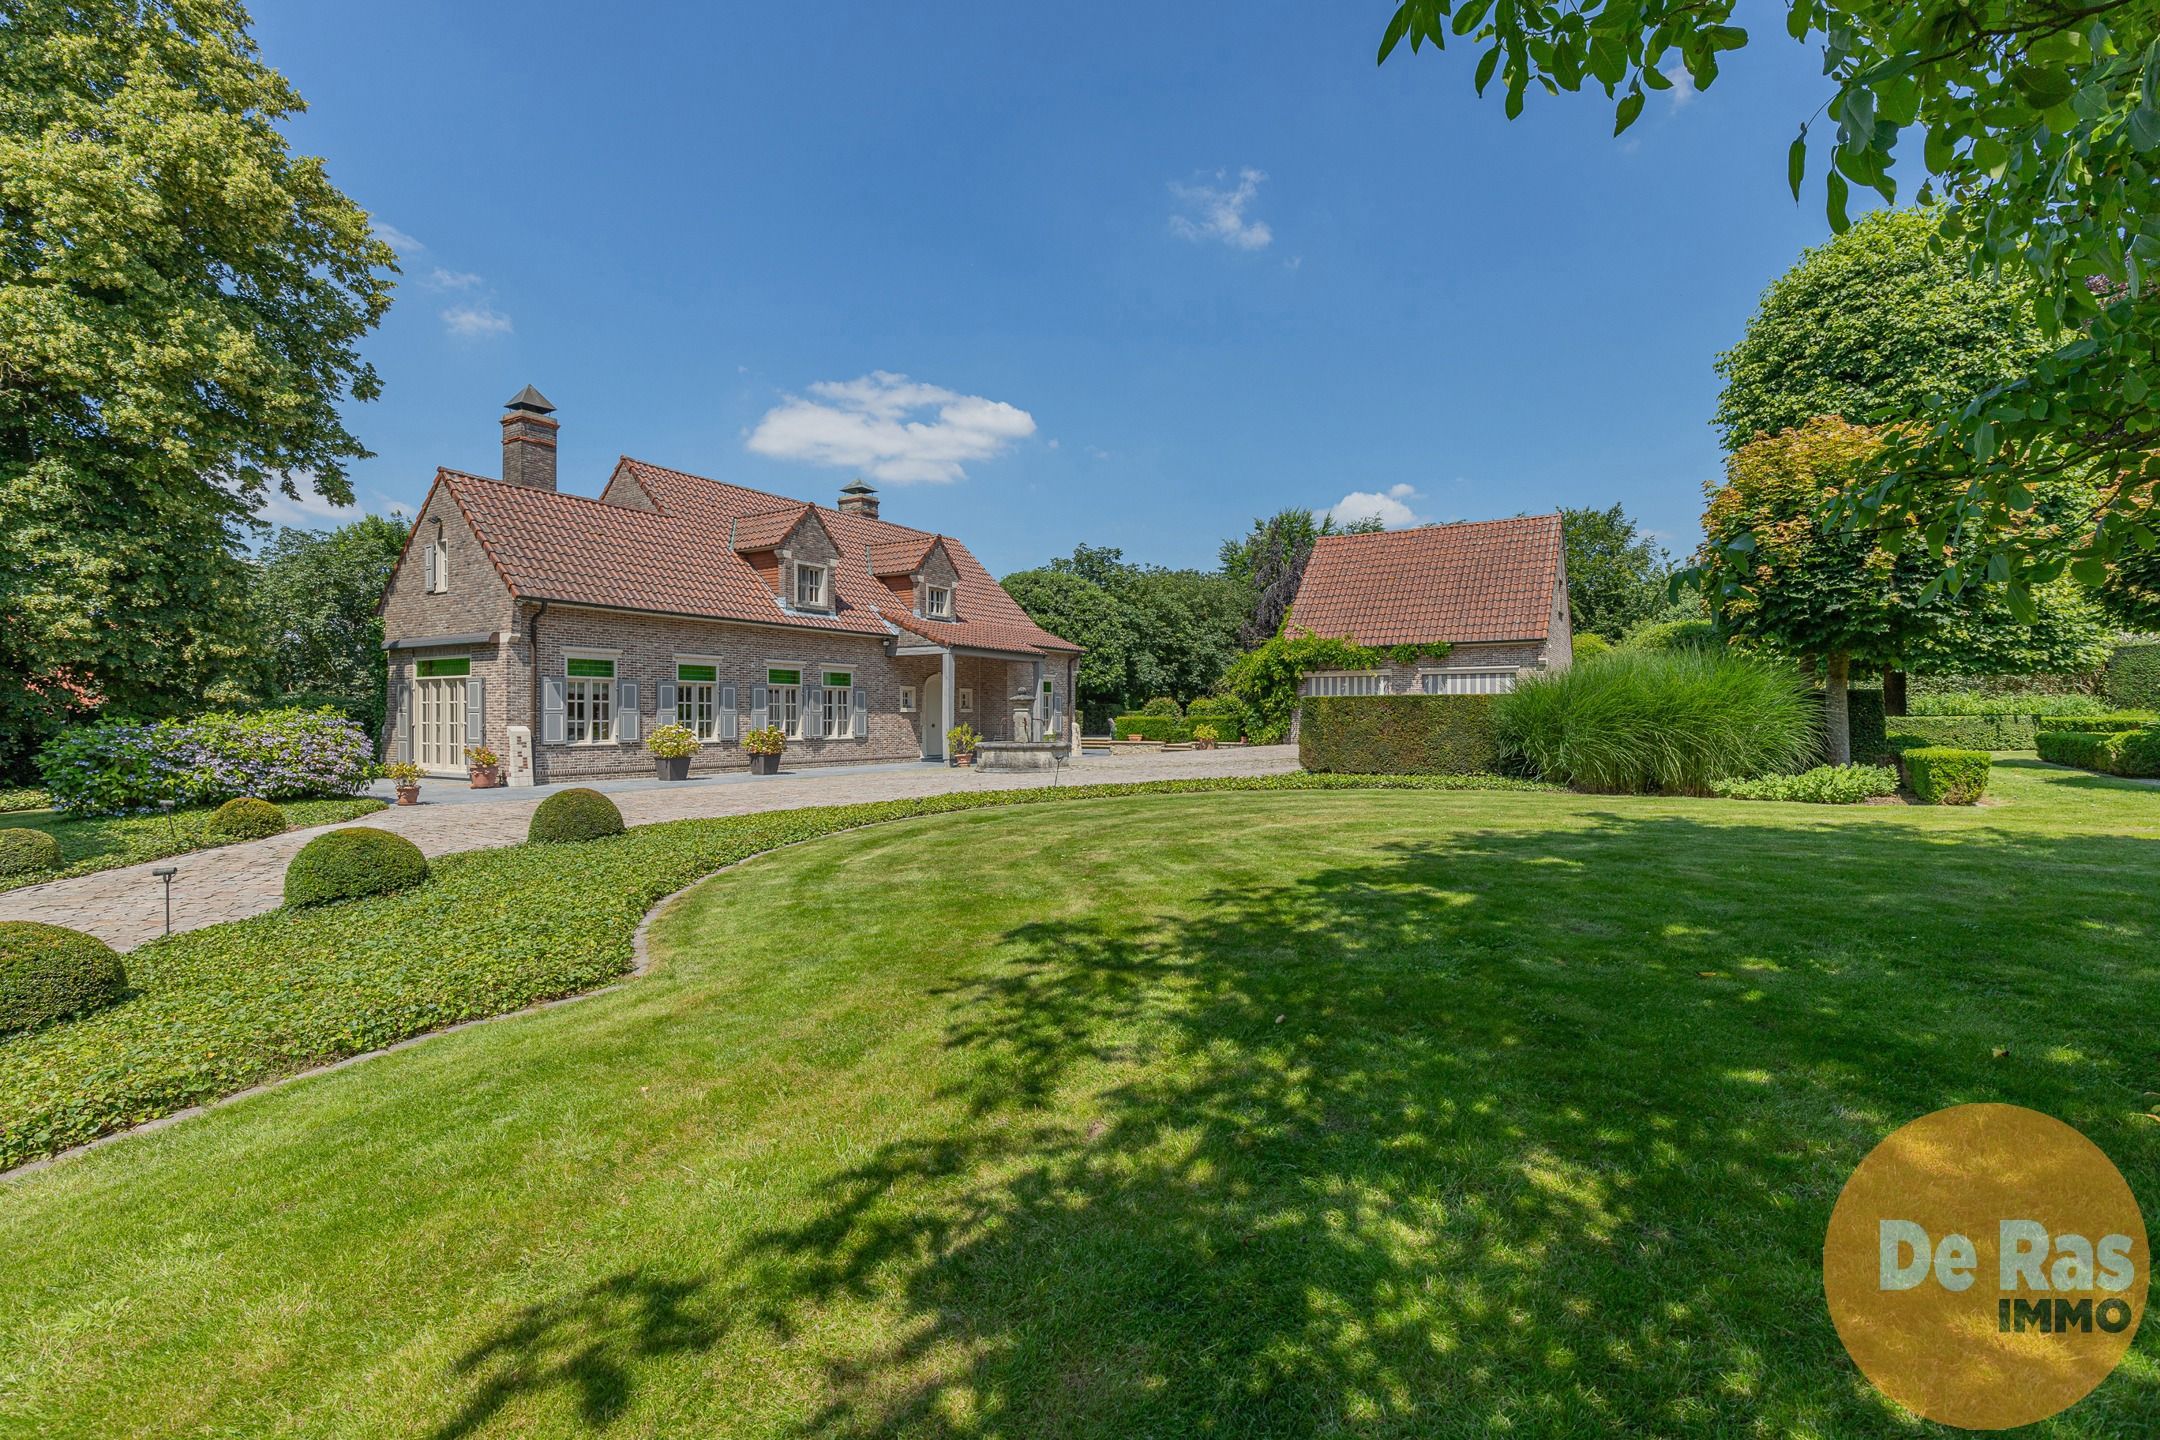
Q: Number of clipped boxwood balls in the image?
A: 5